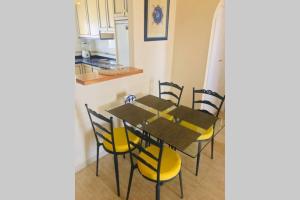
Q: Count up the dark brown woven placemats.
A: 4